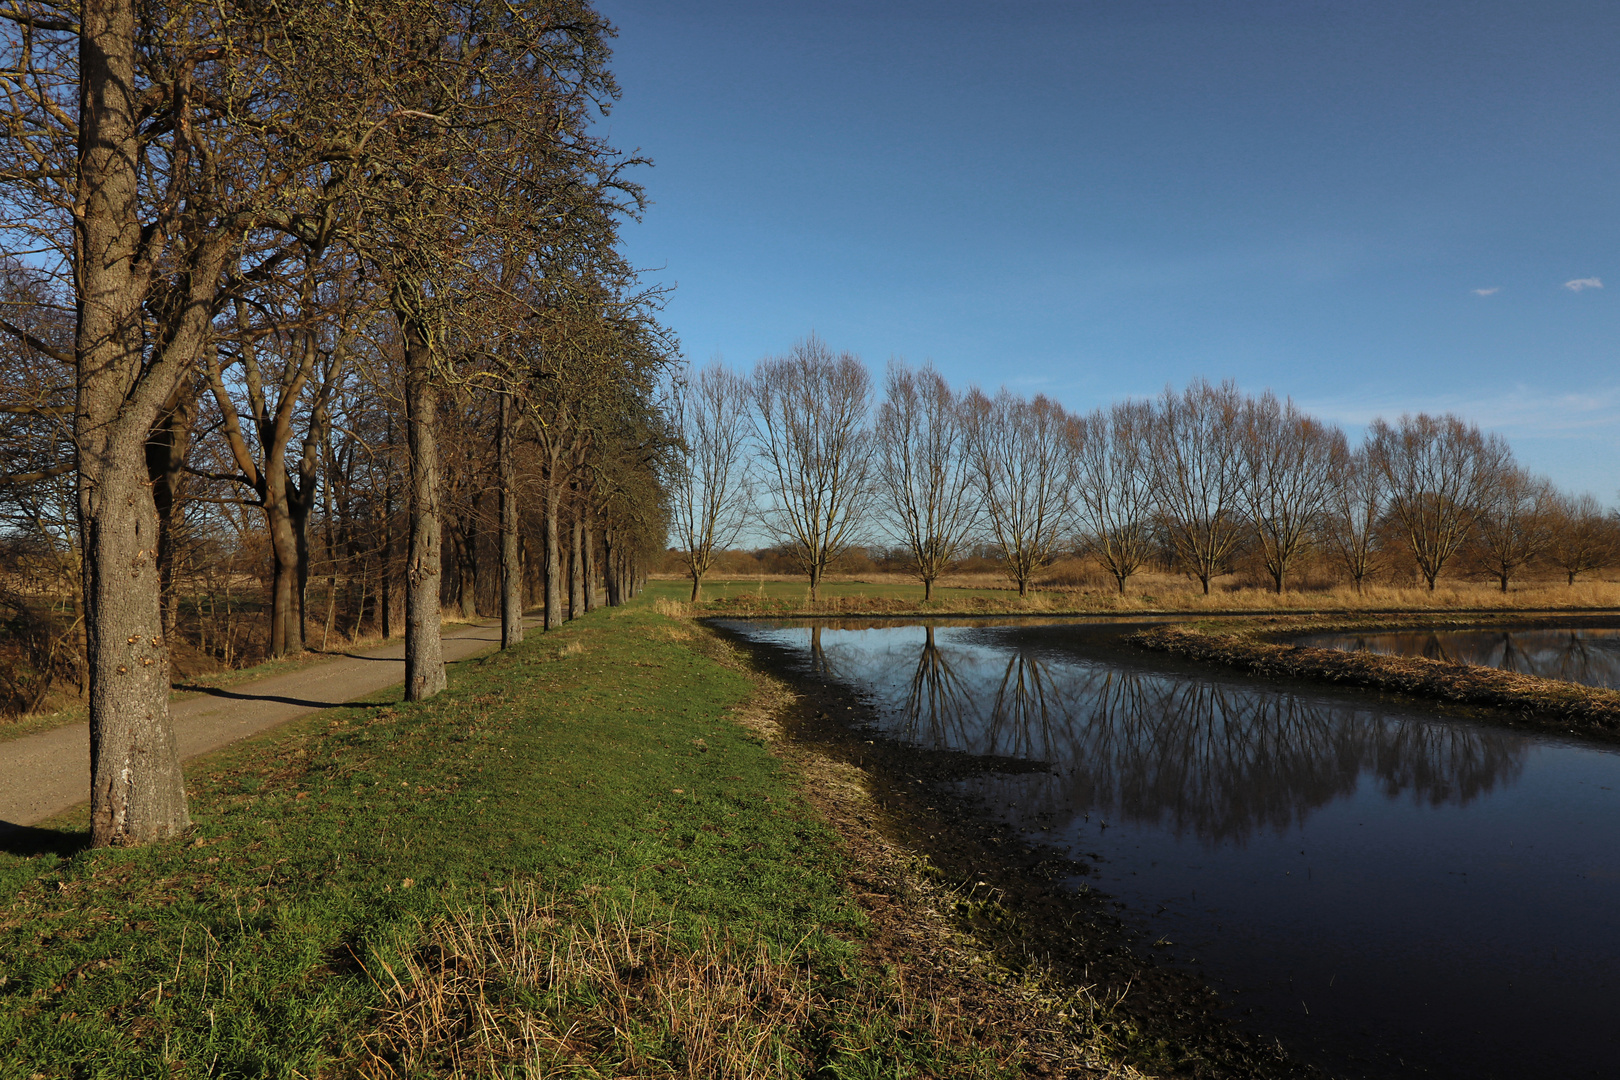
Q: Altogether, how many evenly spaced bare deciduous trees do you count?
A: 11